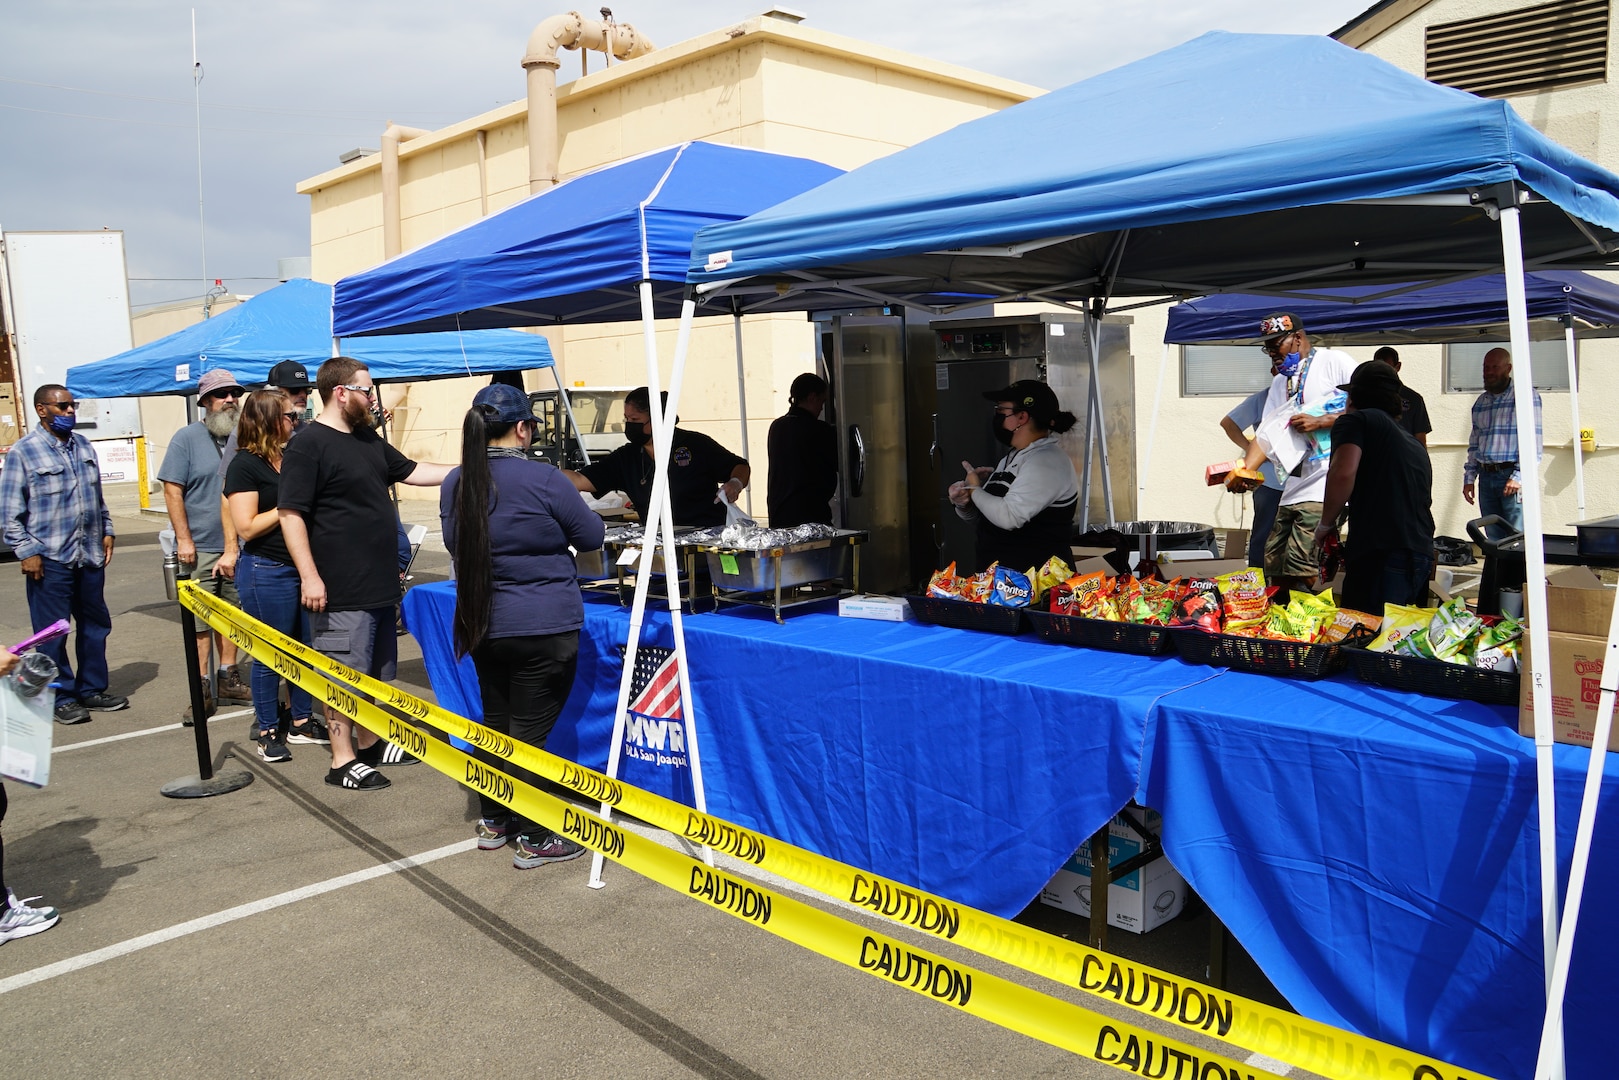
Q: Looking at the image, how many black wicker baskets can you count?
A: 4